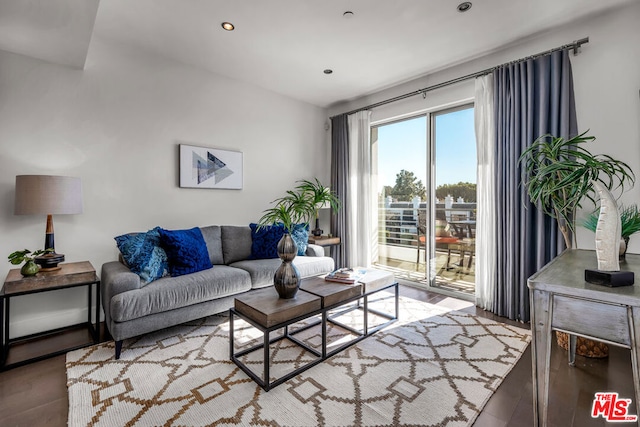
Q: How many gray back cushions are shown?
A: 2